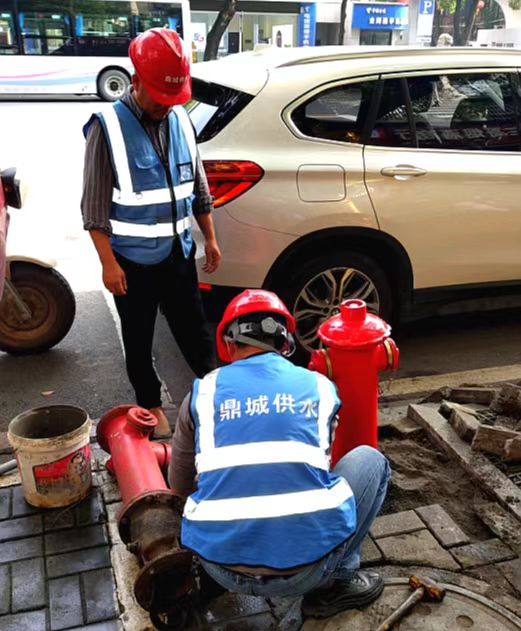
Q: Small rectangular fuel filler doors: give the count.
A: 1